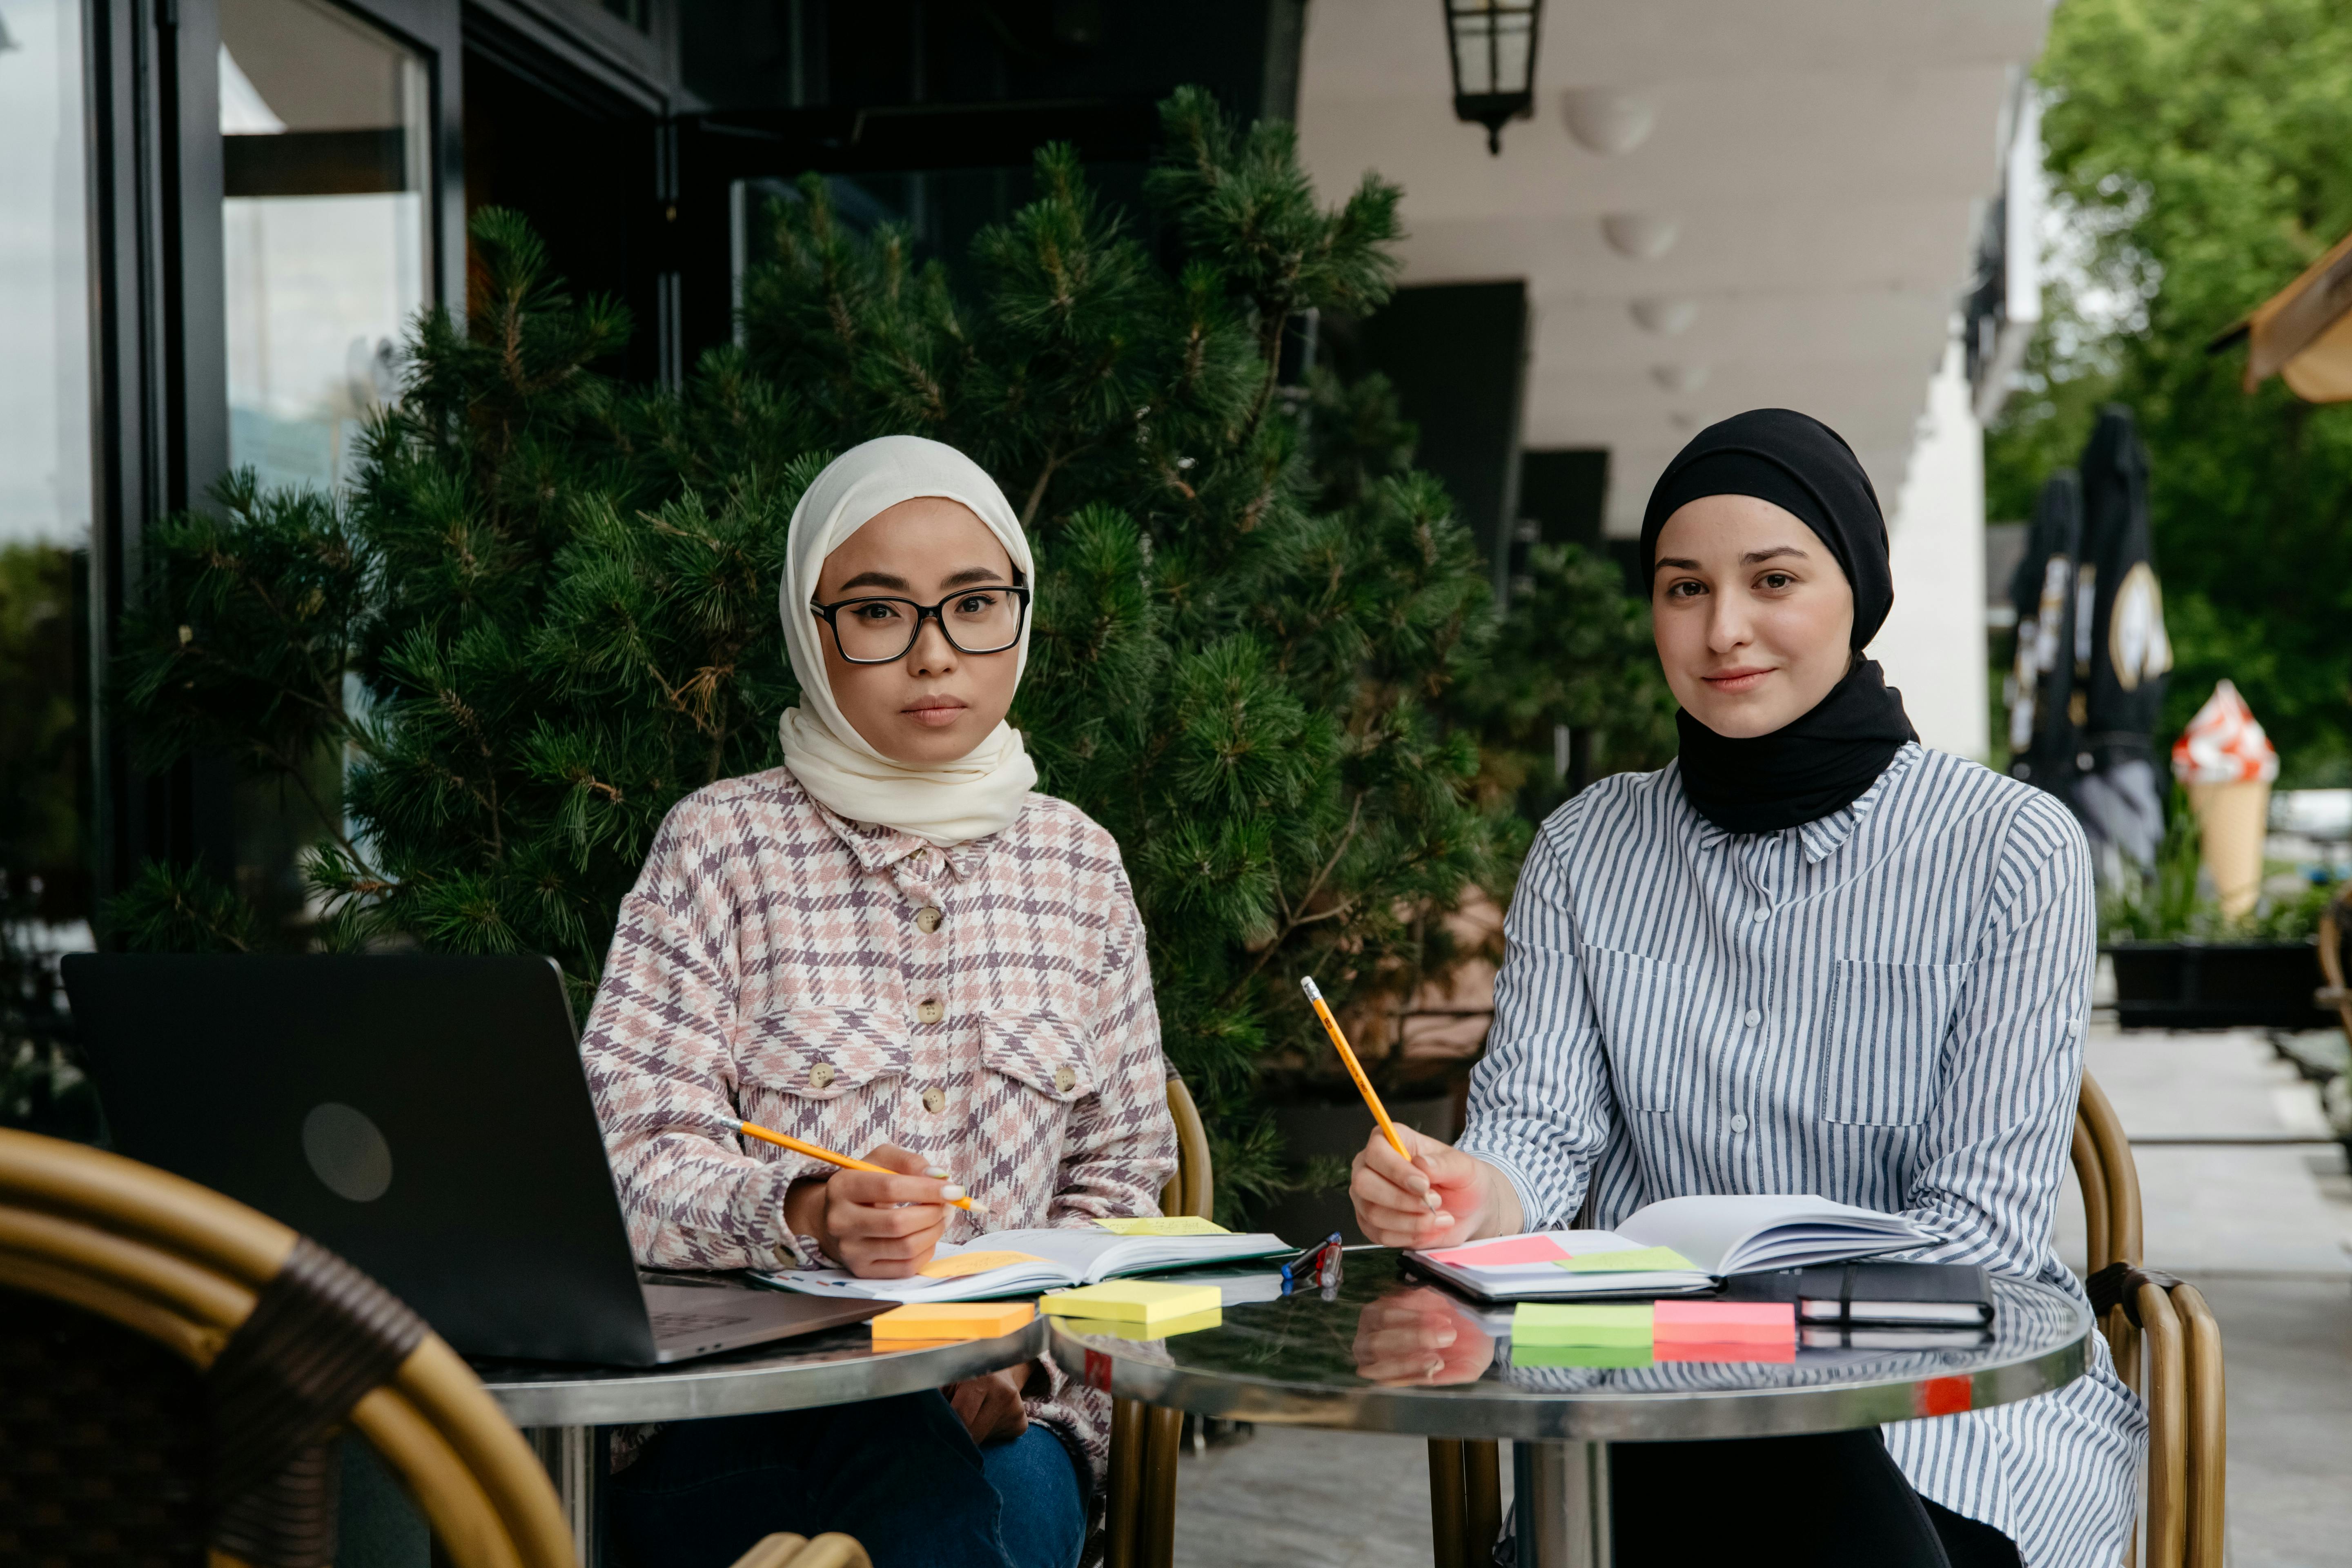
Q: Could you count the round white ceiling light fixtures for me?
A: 5